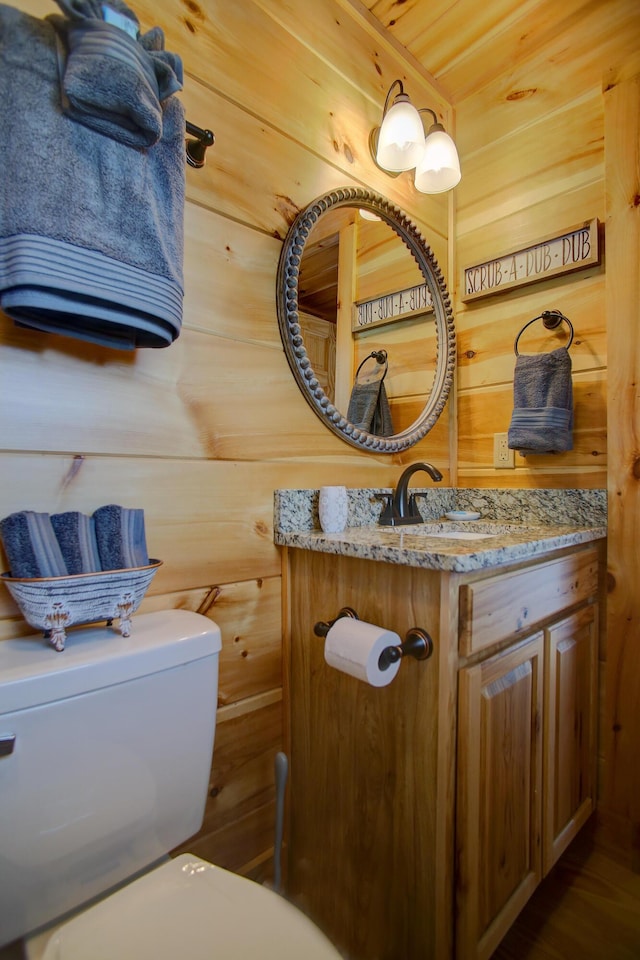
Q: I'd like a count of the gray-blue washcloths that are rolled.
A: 3